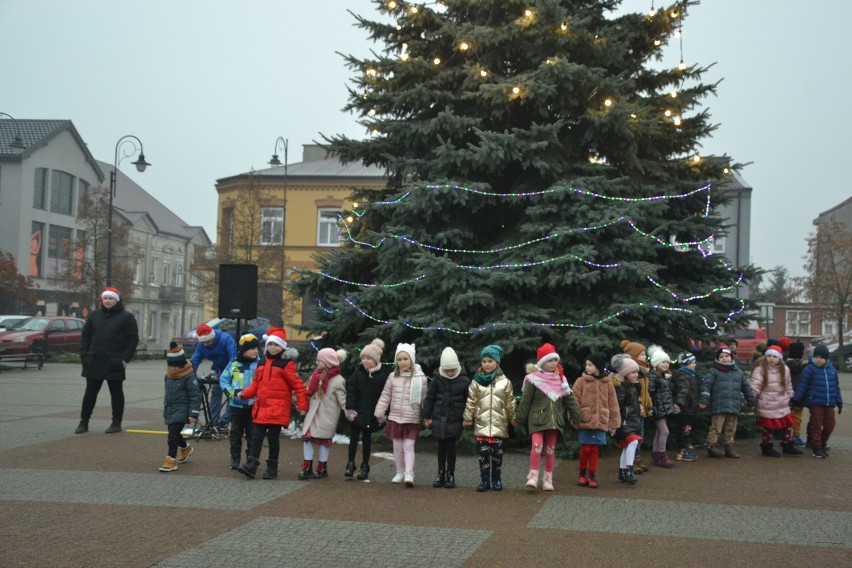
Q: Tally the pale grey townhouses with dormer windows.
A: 1